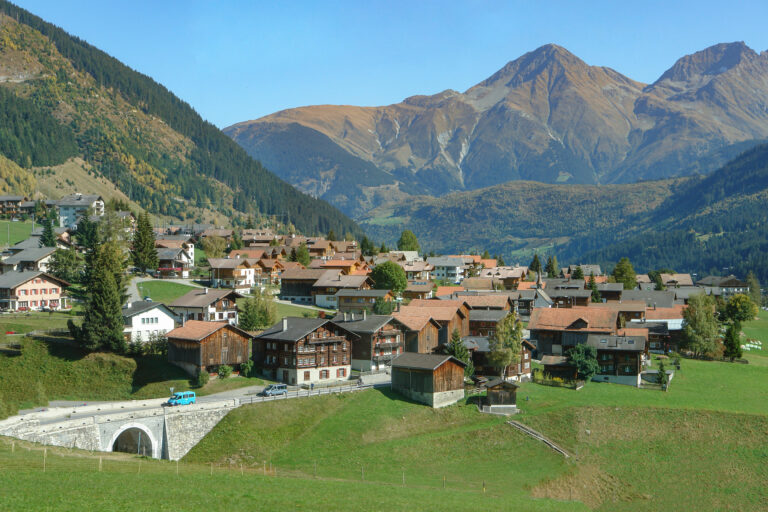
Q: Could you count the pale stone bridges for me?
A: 1